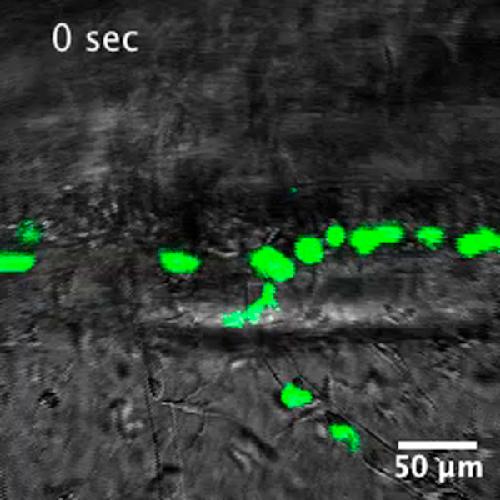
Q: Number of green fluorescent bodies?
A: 12